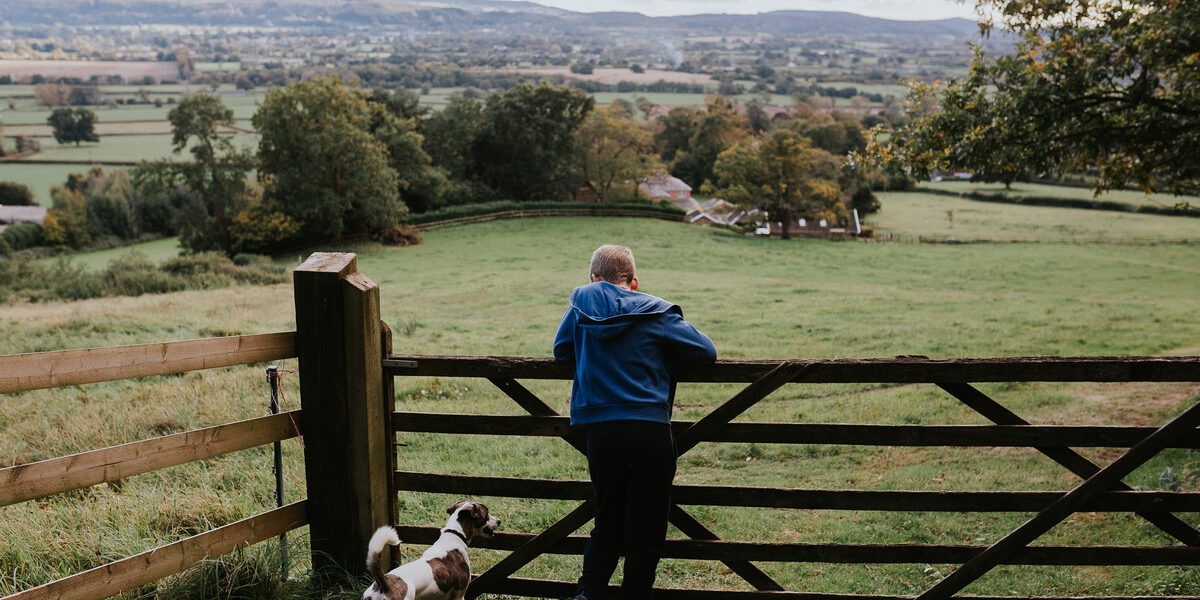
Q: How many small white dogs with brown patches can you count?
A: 1